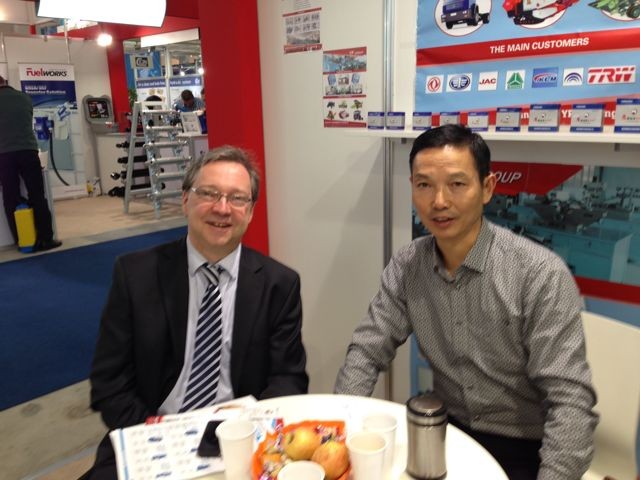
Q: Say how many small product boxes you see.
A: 9